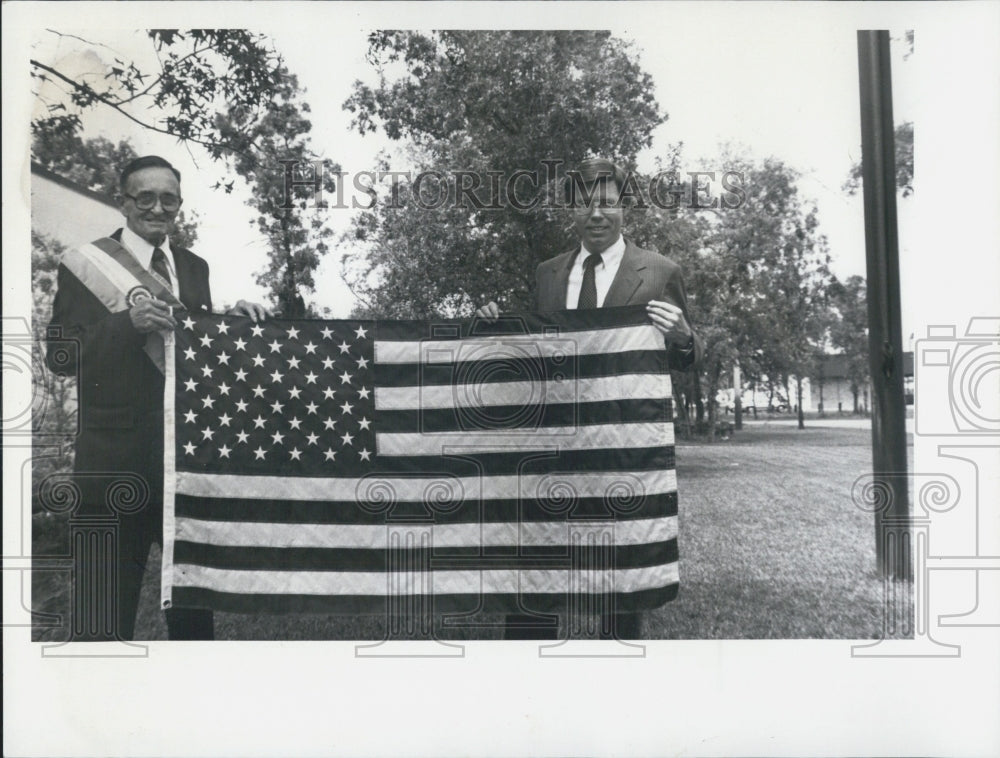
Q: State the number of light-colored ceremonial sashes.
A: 1